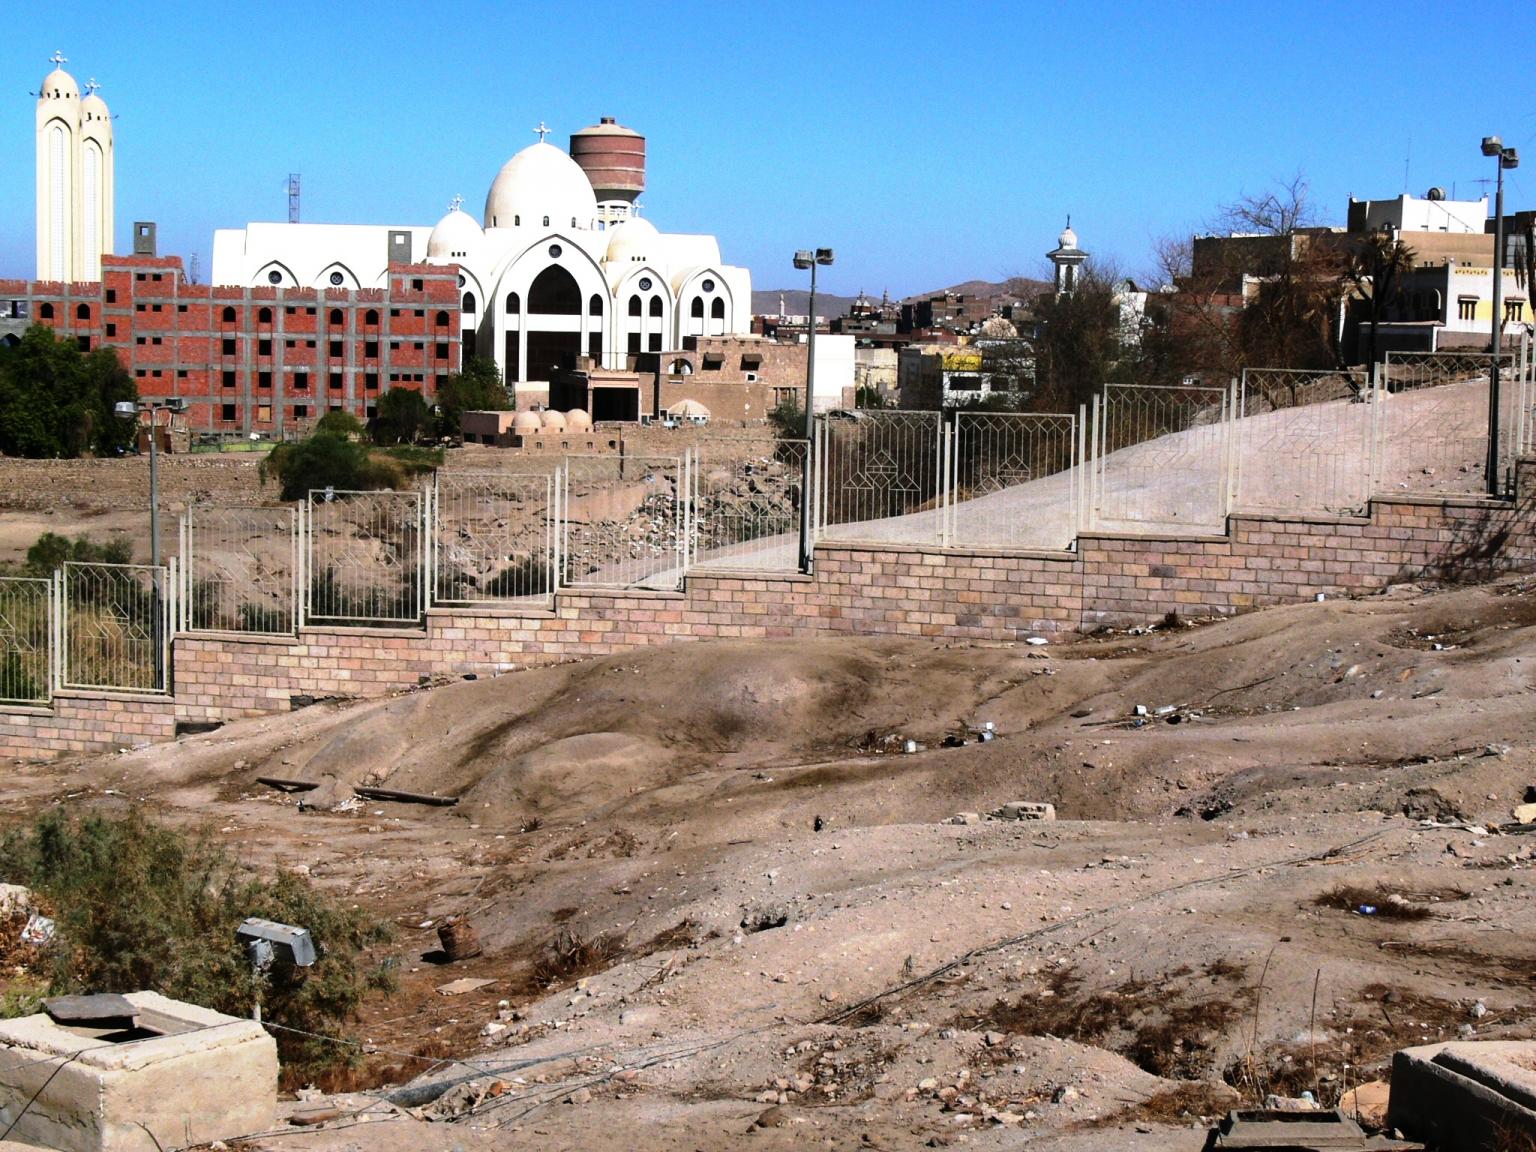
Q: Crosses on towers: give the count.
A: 2